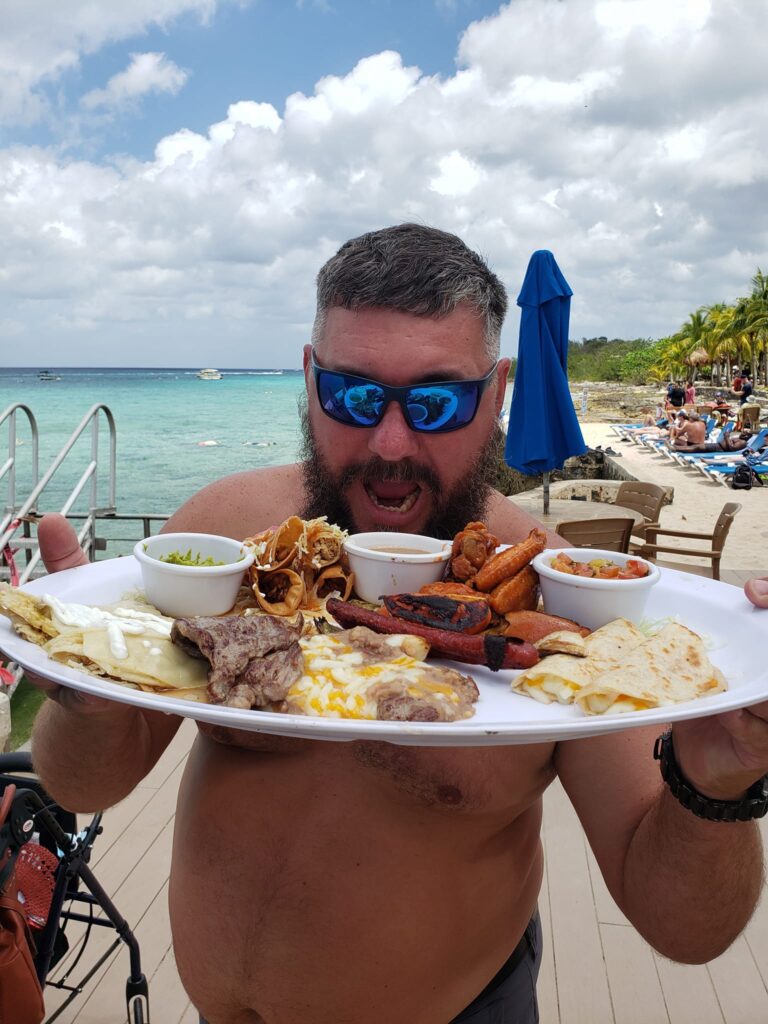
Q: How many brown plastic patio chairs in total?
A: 3